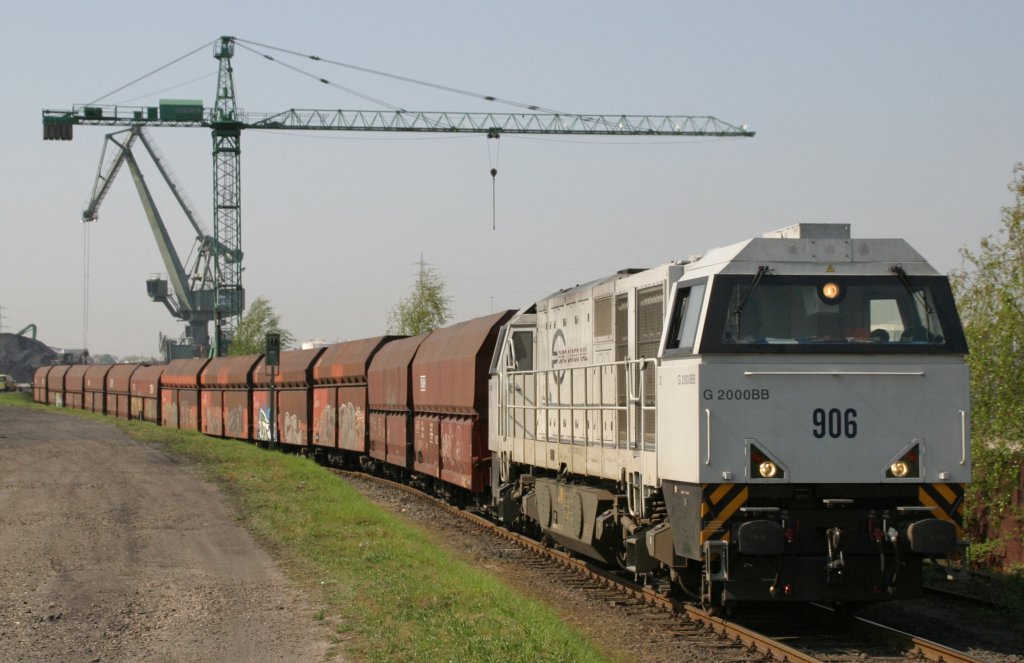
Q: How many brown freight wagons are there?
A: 12